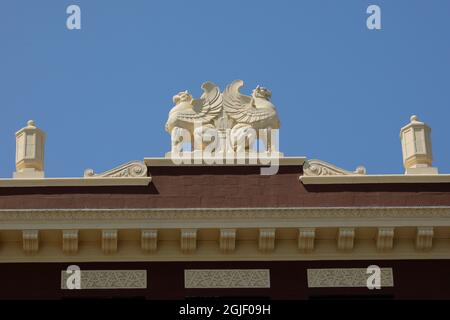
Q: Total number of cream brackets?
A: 11